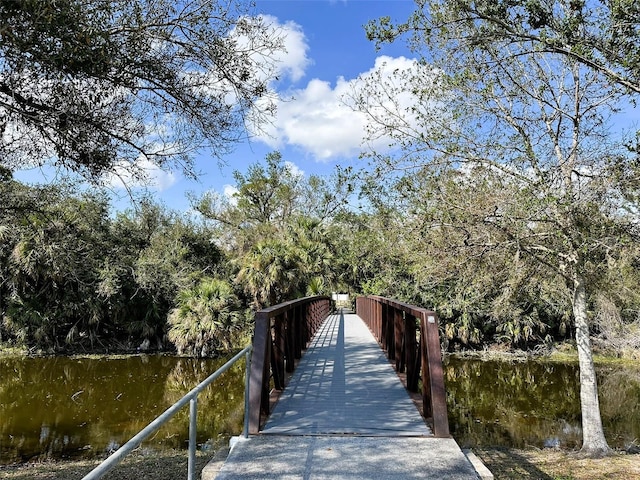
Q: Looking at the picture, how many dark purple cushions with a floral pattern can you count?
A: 0